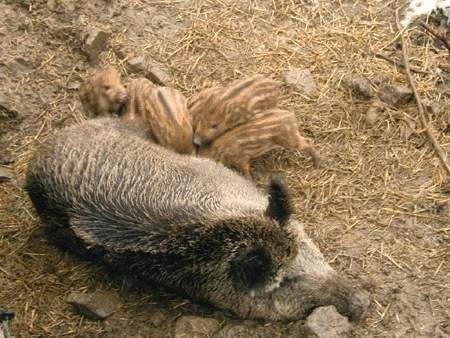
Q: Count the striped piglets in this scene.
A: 5